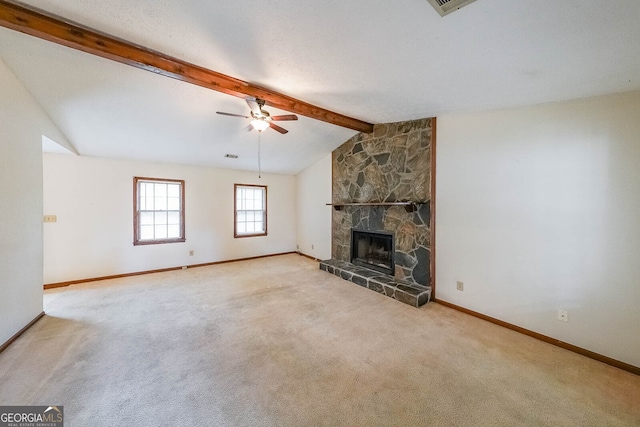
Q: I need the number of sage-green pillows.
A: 0